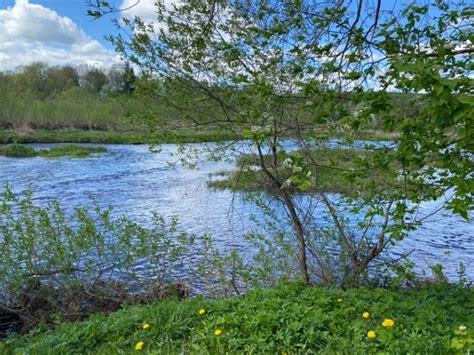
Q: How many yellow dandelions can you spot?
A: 7